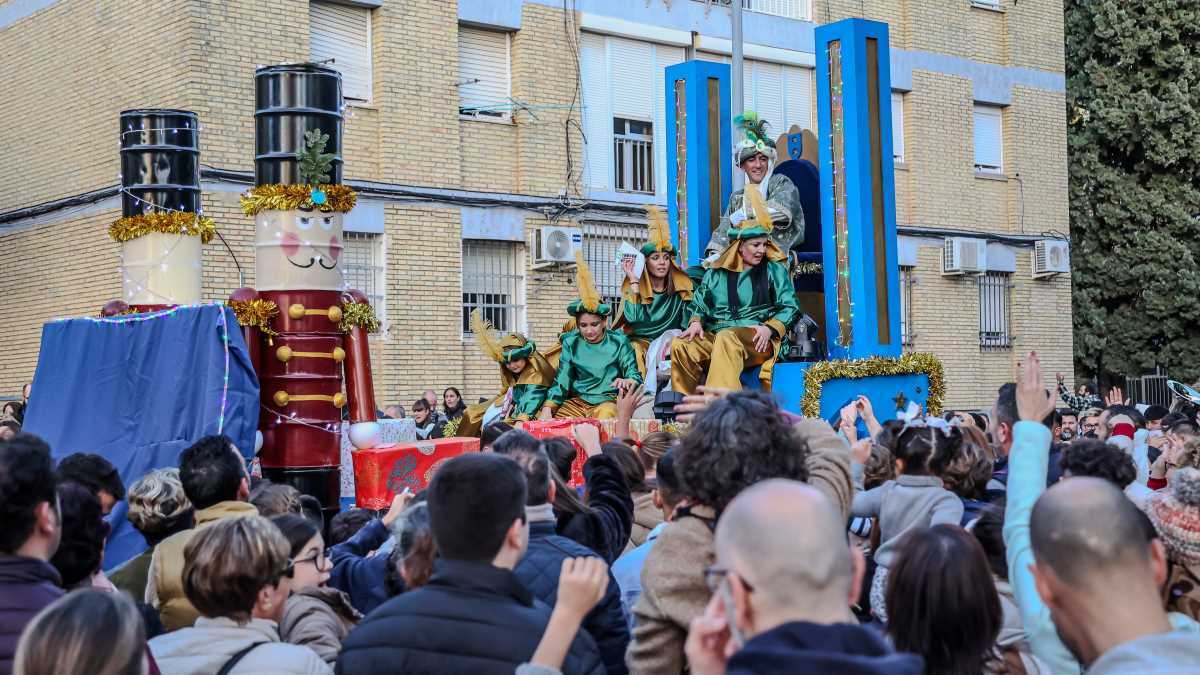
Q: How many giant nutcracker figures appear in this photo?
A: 2